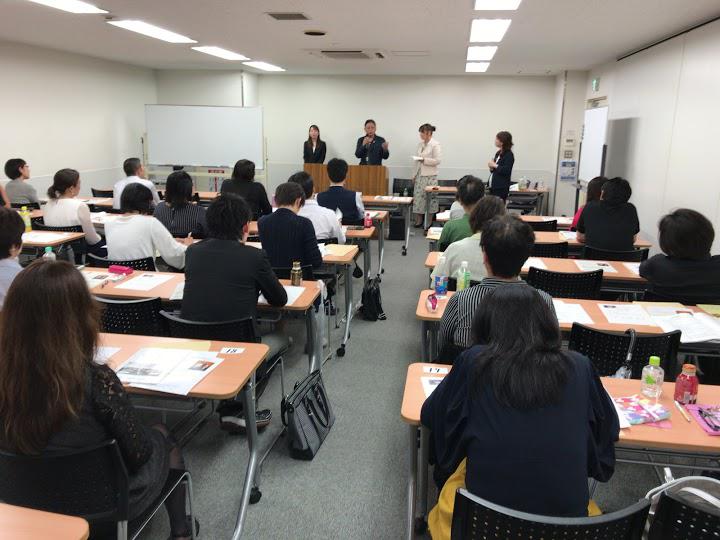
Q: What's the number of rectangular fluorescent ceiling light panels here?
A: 8